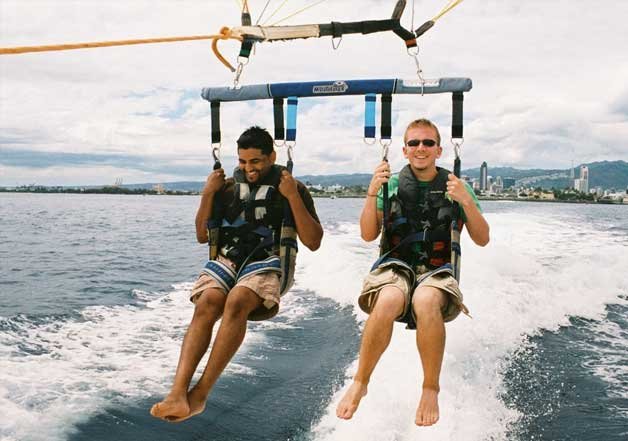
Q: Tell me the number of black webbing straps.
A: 4